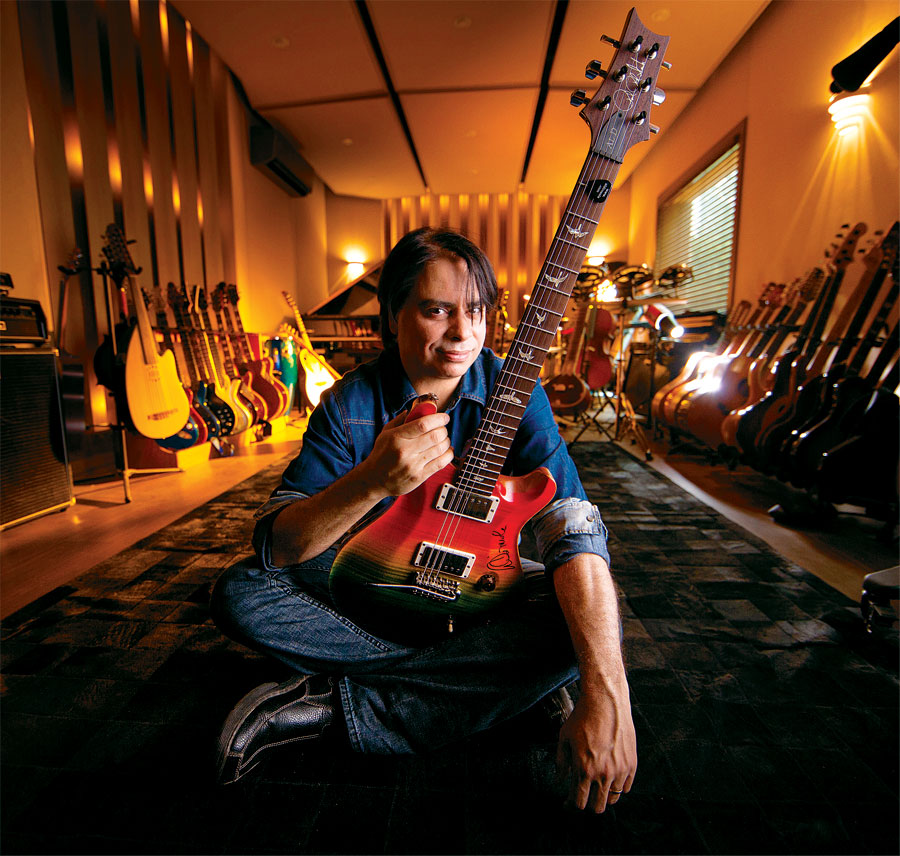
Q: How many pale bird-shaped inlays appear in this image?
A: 9